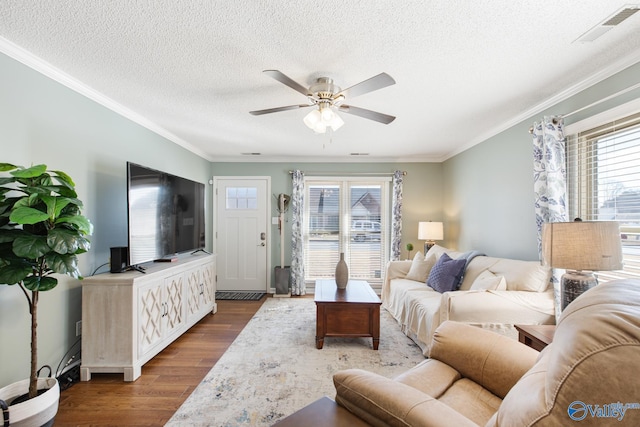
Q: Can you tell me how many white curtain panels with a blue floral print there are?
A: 3